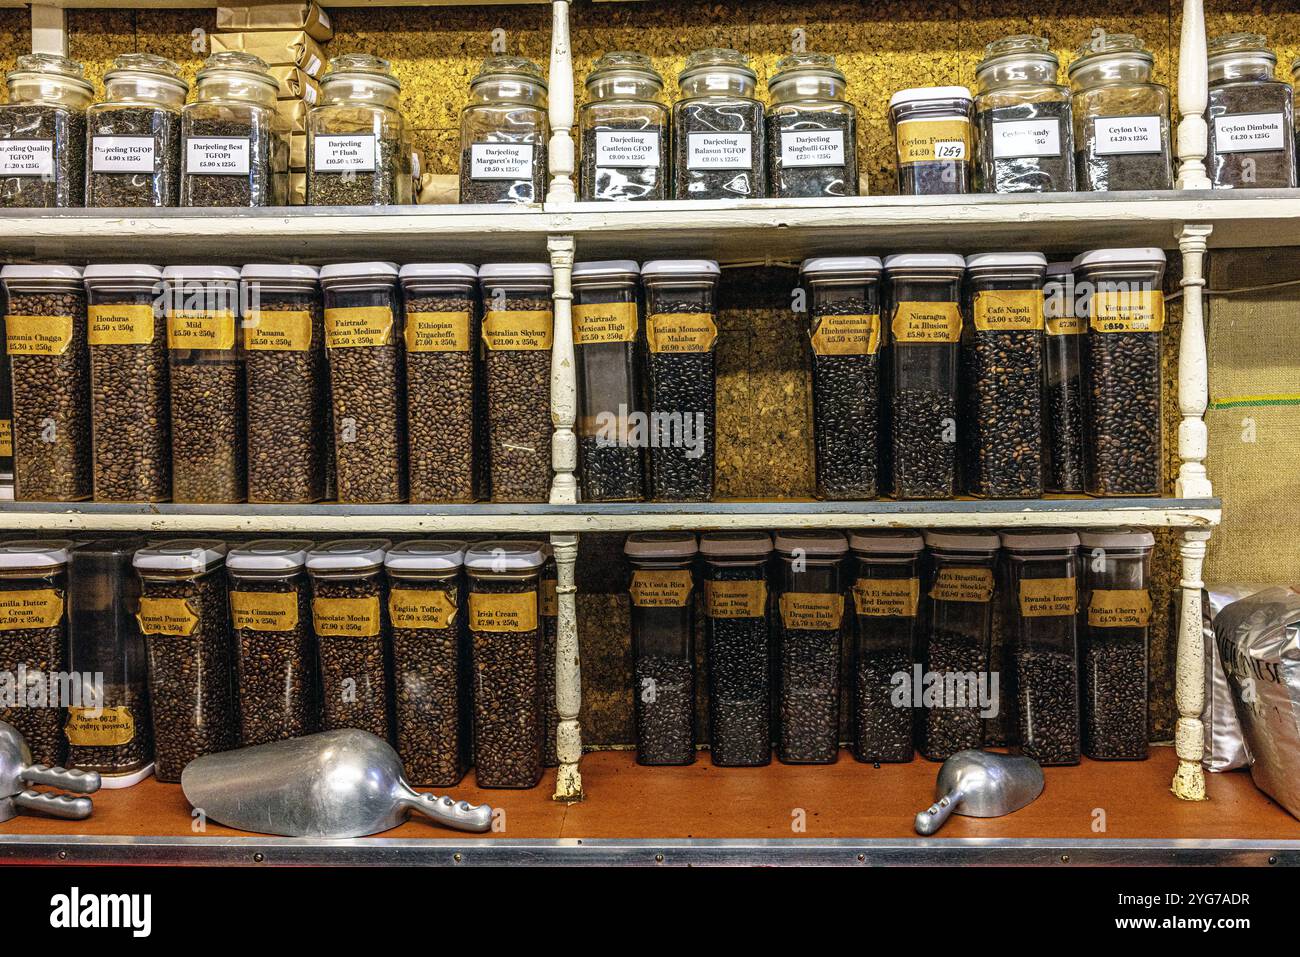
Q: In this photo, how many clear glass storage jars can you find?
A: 11